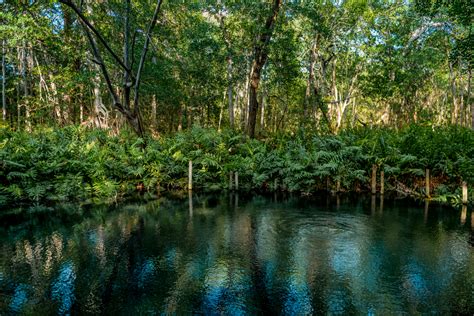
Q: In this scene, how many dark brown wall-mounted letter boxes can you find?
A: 0